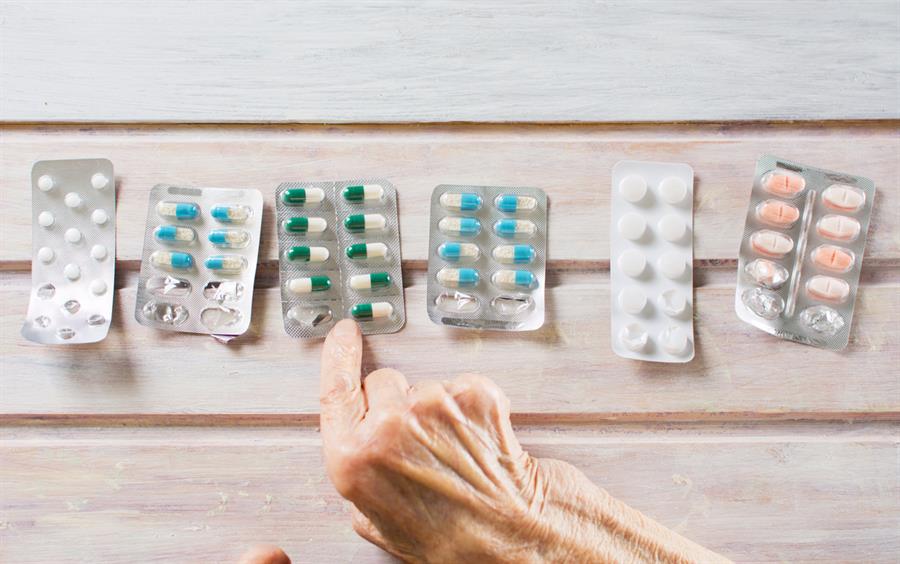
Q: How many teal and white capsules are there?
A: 14